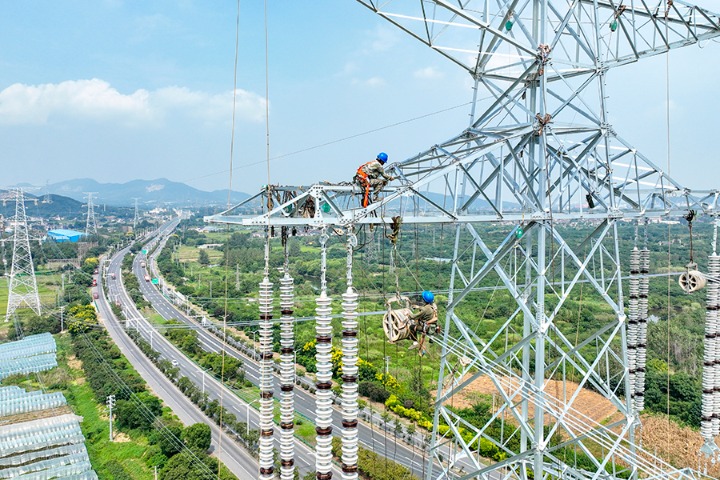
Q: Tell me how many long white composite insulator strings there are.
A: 8